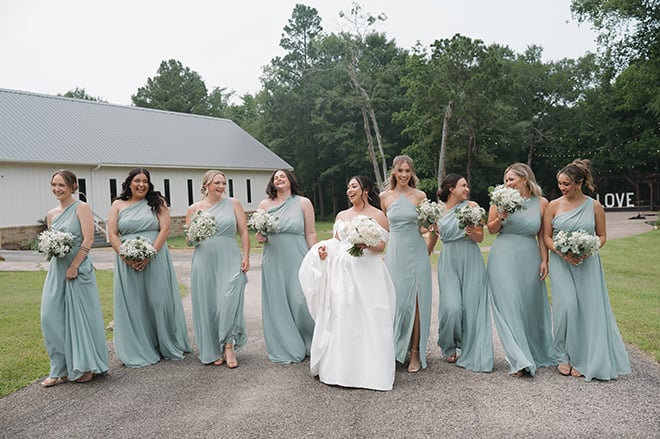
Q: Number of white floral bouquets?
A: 9